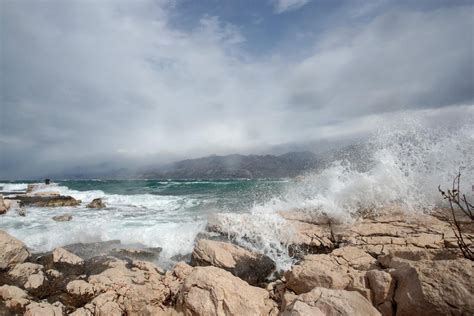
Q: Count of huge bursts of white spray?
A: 1